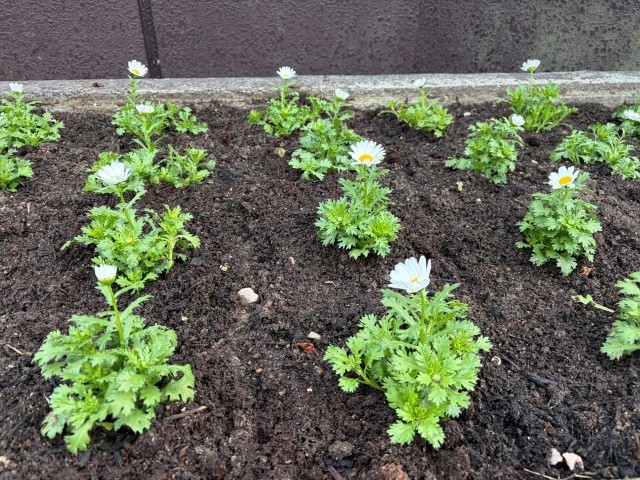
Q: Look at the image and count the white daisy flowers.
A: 14